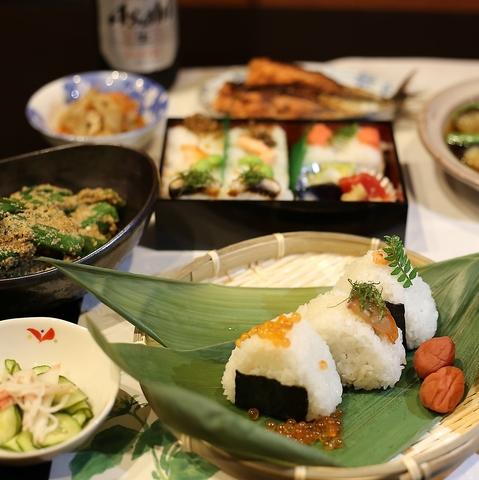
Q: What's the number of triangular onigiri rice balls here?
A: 3